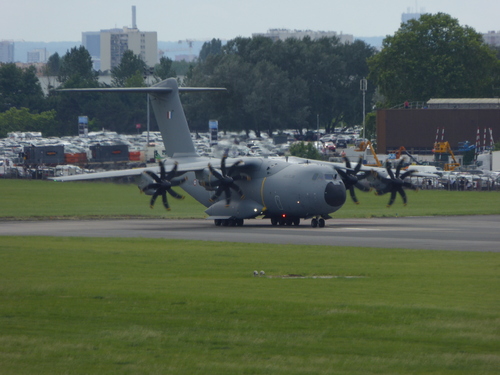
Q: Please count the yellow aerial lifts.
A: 2